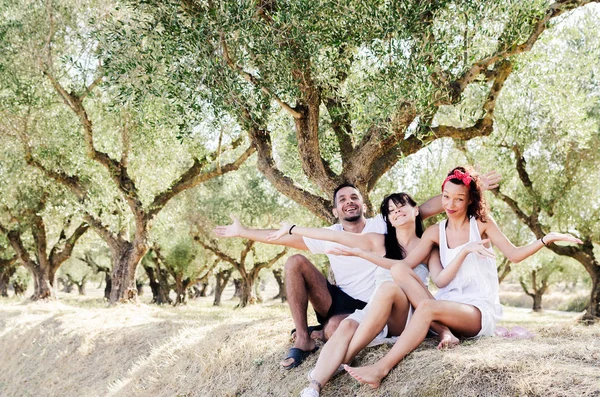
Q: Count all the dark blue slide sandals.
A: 2